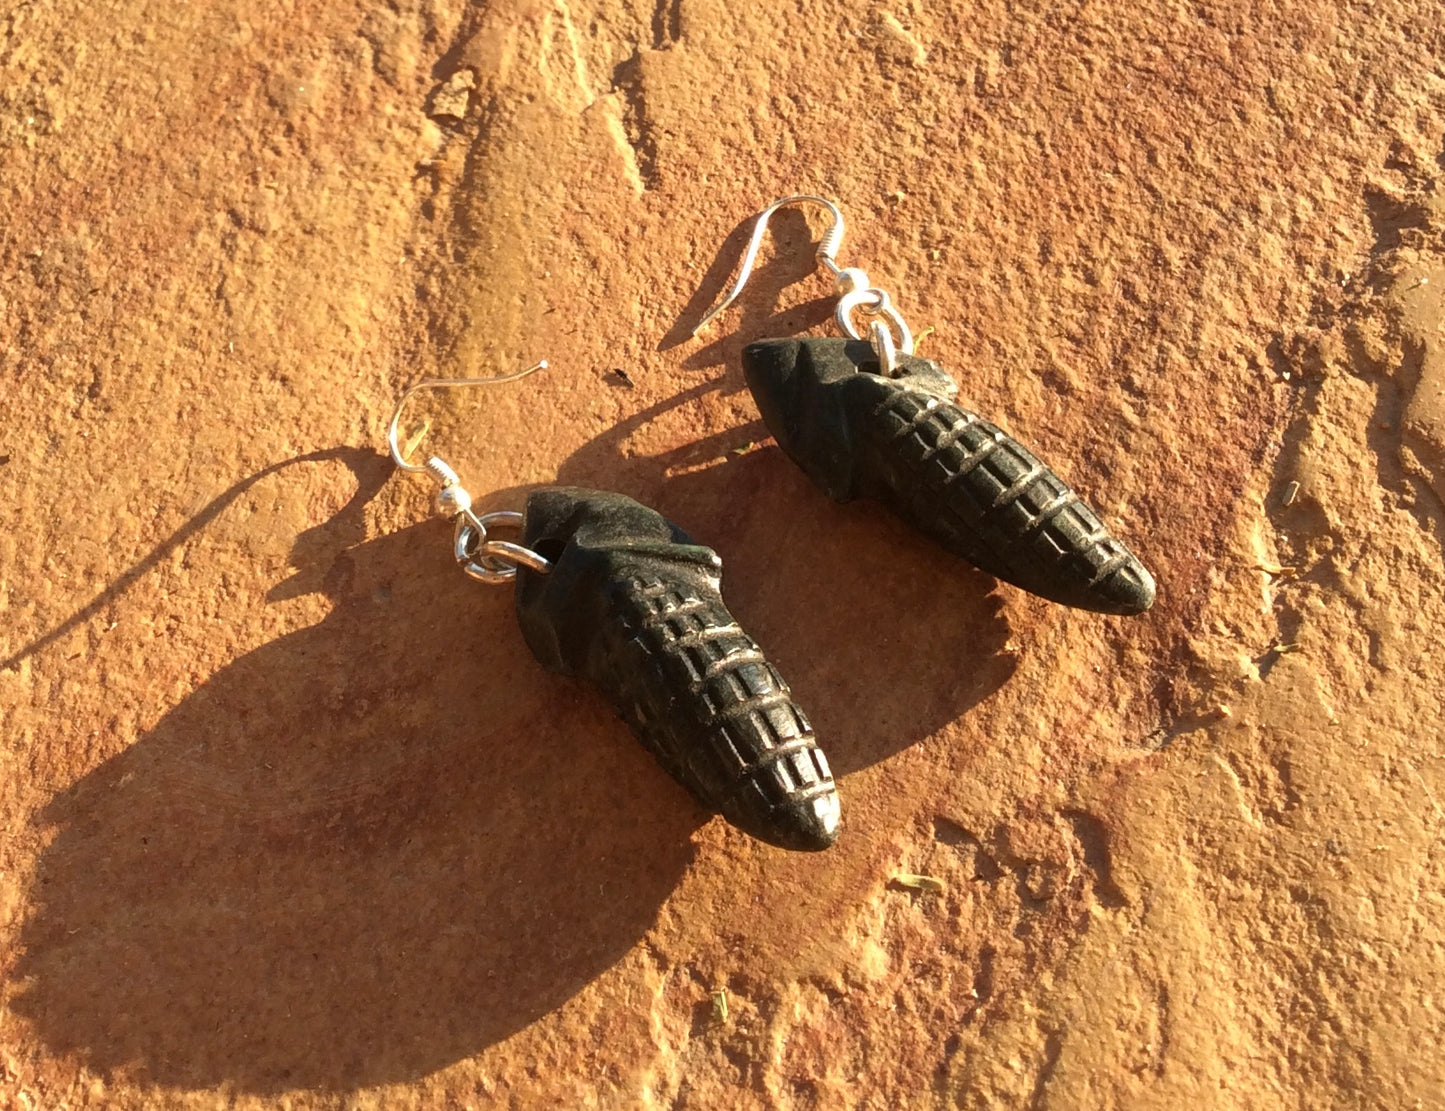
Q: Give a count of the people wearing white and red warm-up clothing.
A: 0